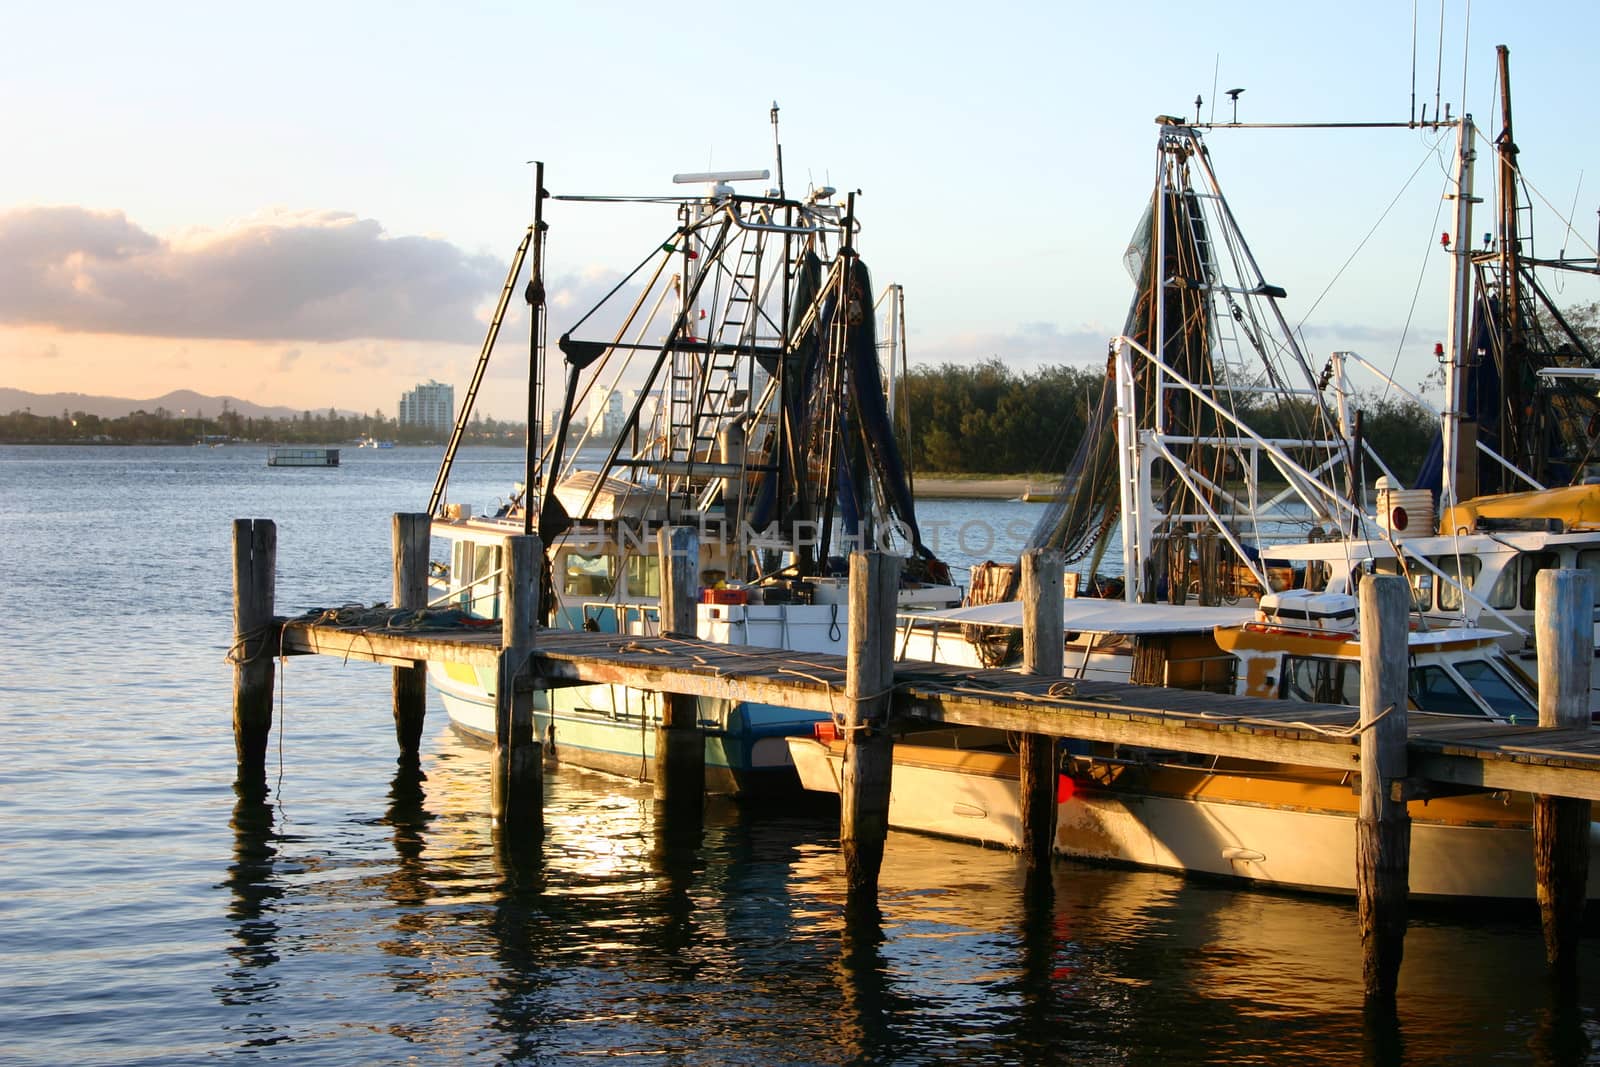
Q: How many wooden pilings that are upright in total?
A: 8